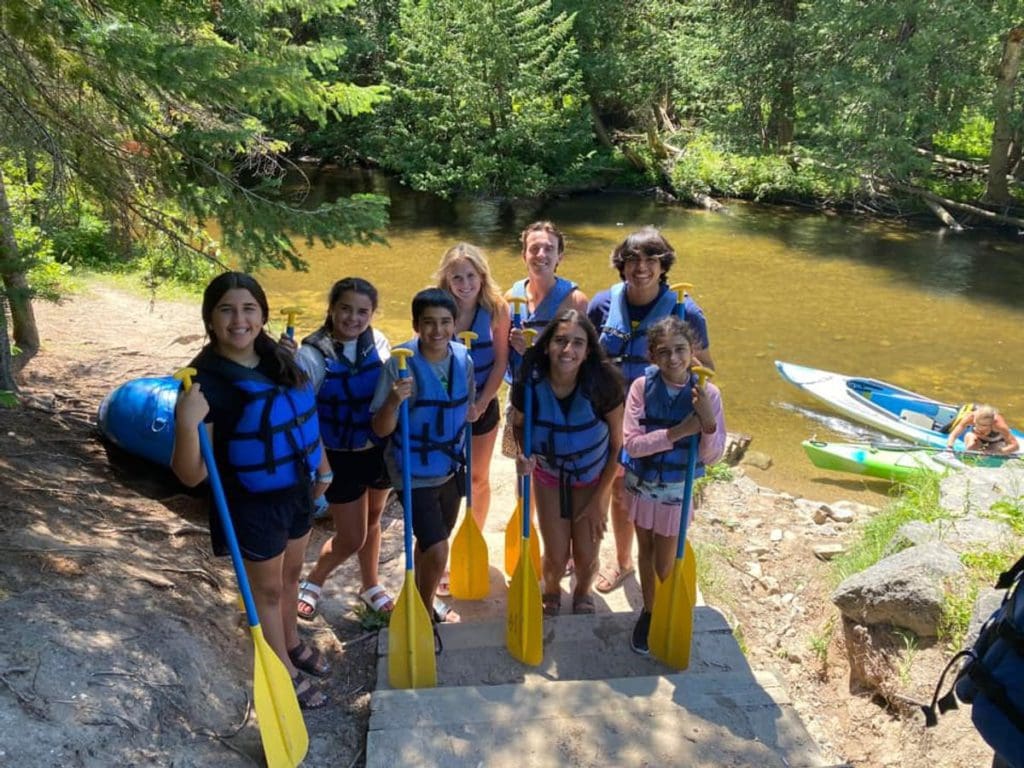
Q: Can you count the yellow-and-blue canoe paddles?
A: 8